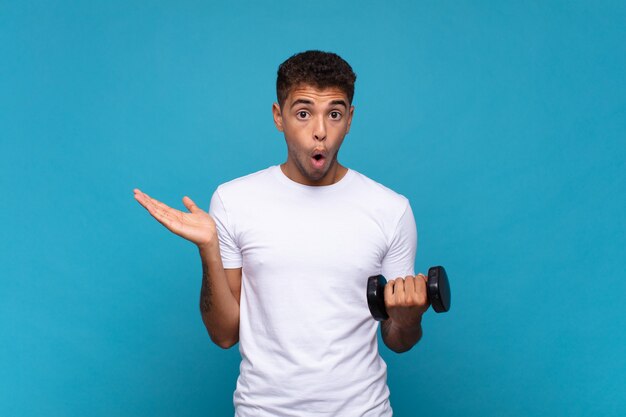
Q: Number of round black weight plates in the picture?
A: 2